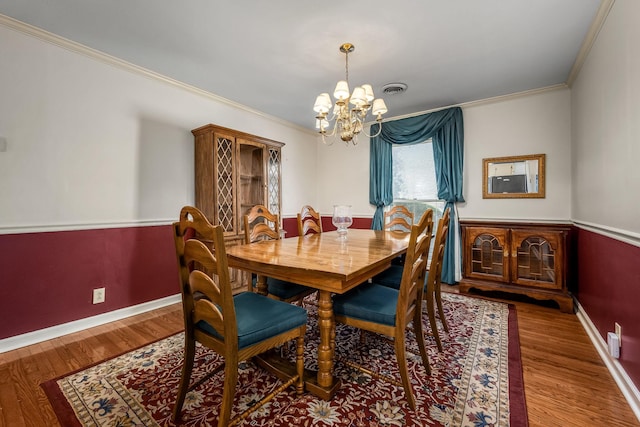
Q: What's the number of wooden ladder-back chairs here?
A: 6